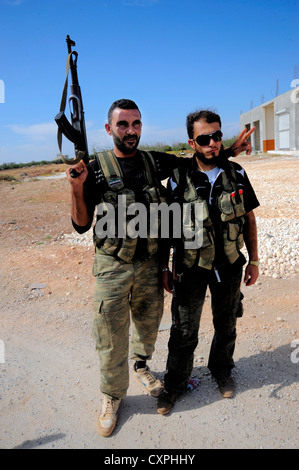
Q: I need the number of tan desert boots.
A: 2